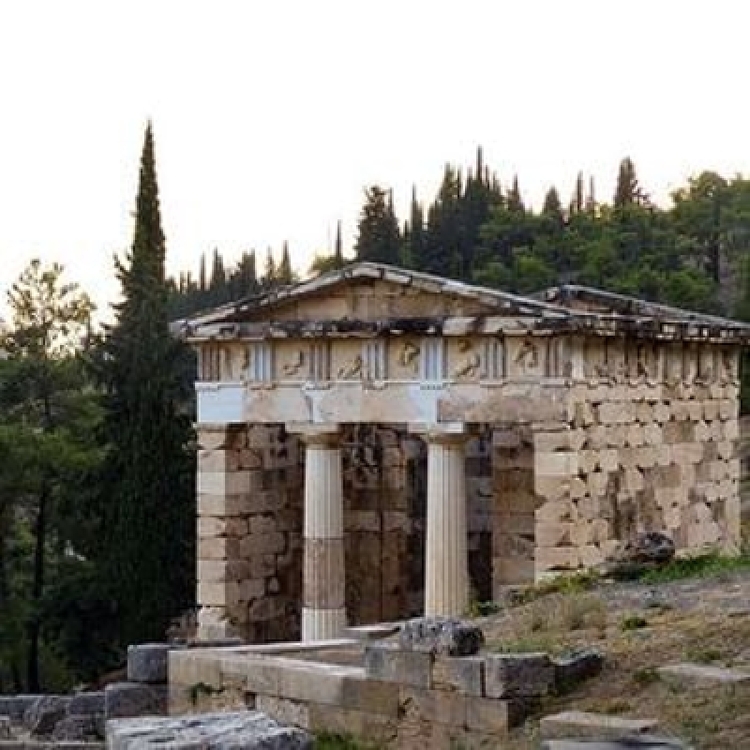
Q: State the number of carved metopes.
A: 6